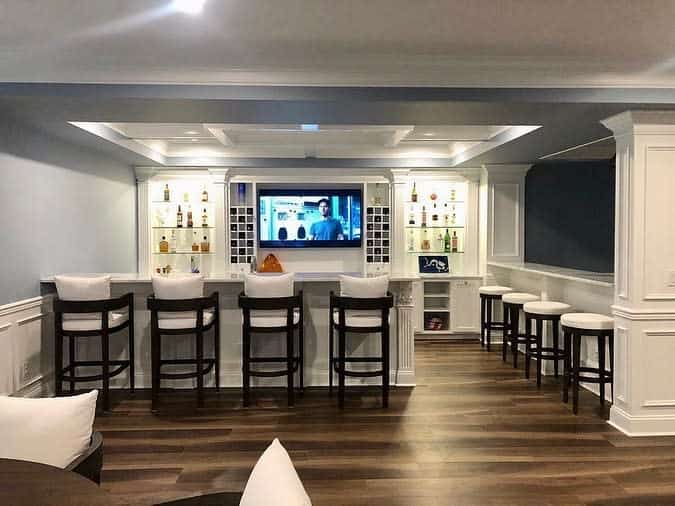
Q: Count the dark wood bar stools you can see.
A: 8